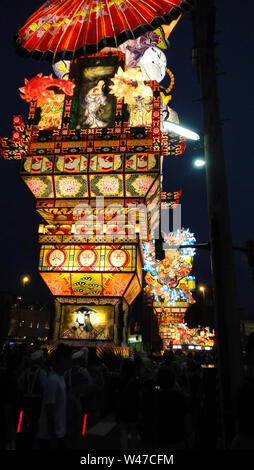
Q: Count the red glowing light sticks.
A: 2